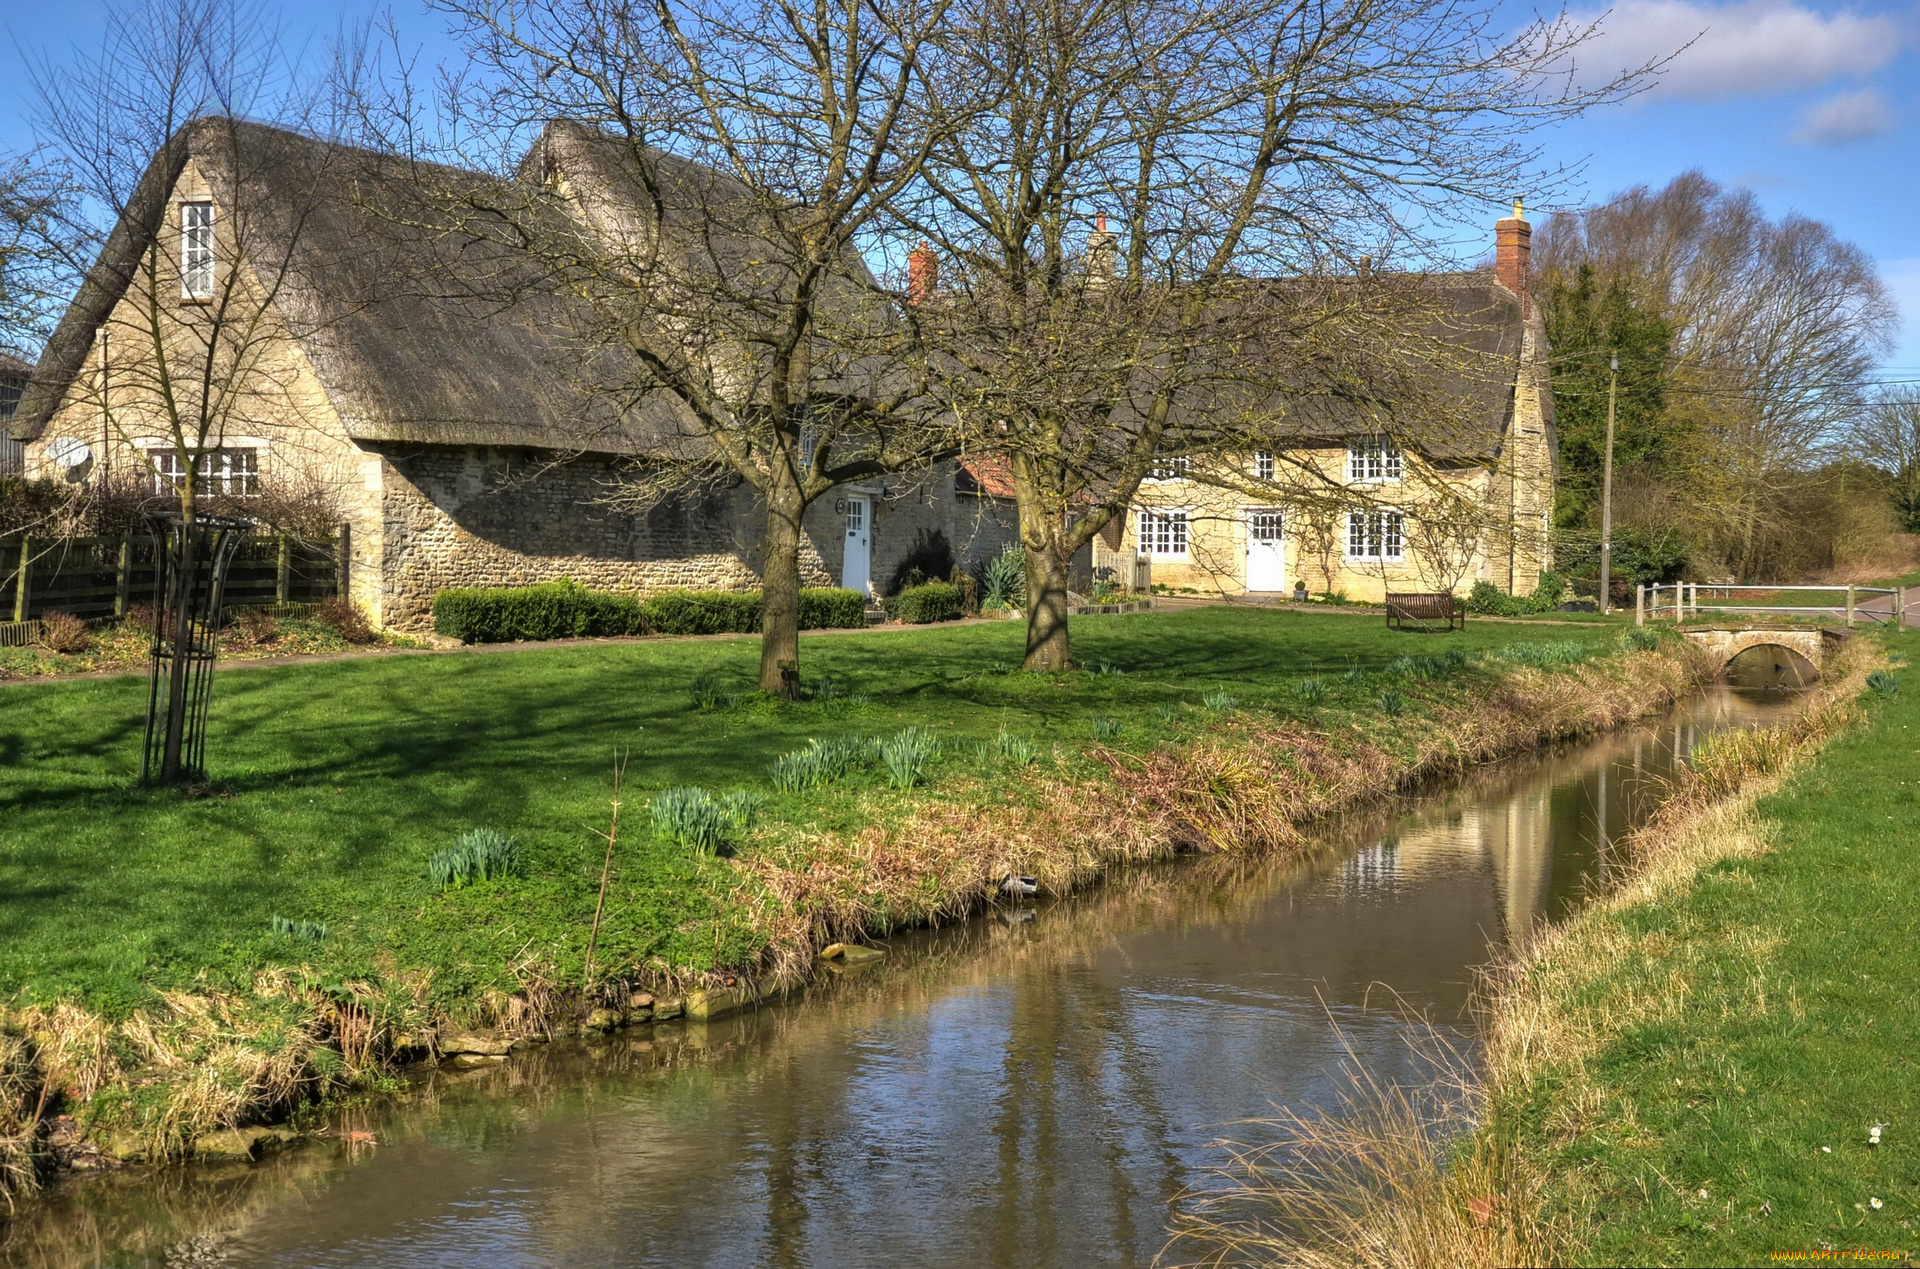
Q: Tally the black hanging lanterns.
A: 1